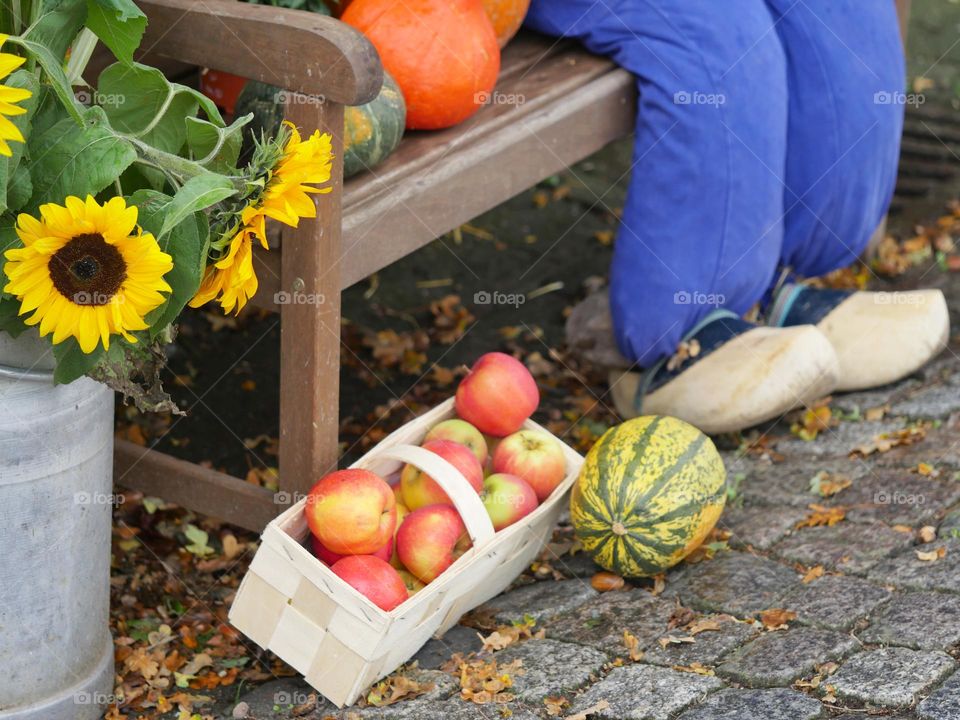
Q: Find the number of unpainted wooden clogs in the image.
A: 2